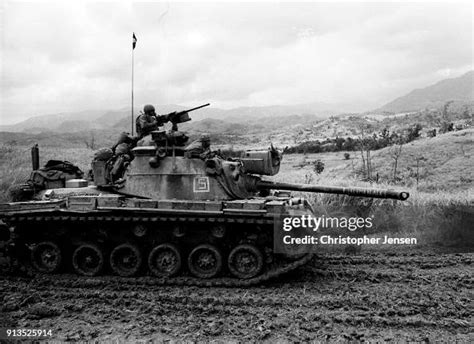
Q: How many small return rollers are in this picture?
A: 3